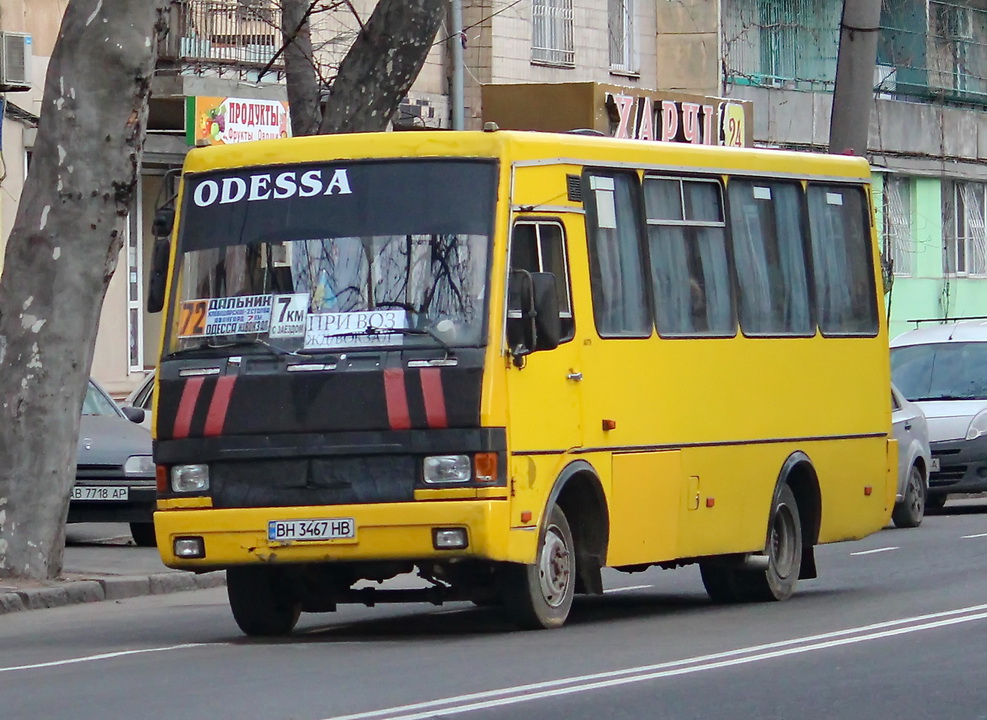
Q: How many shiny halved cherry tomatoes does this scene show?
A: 0